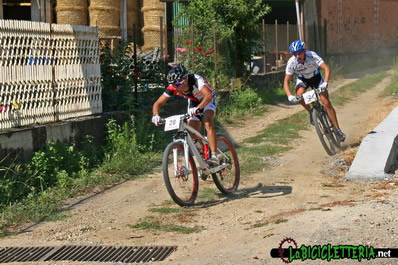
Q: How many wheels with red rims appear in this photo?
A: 2